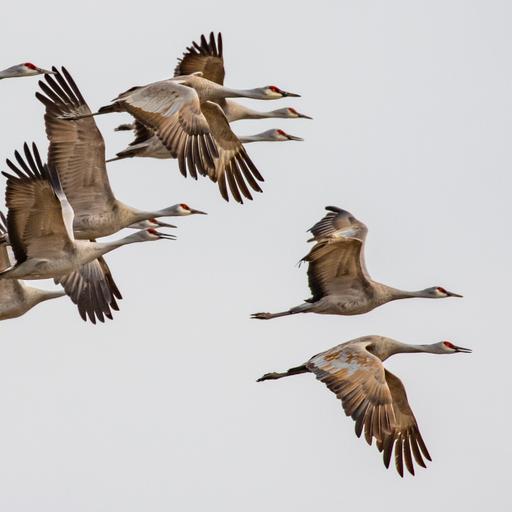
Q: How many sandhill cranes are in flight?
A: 10